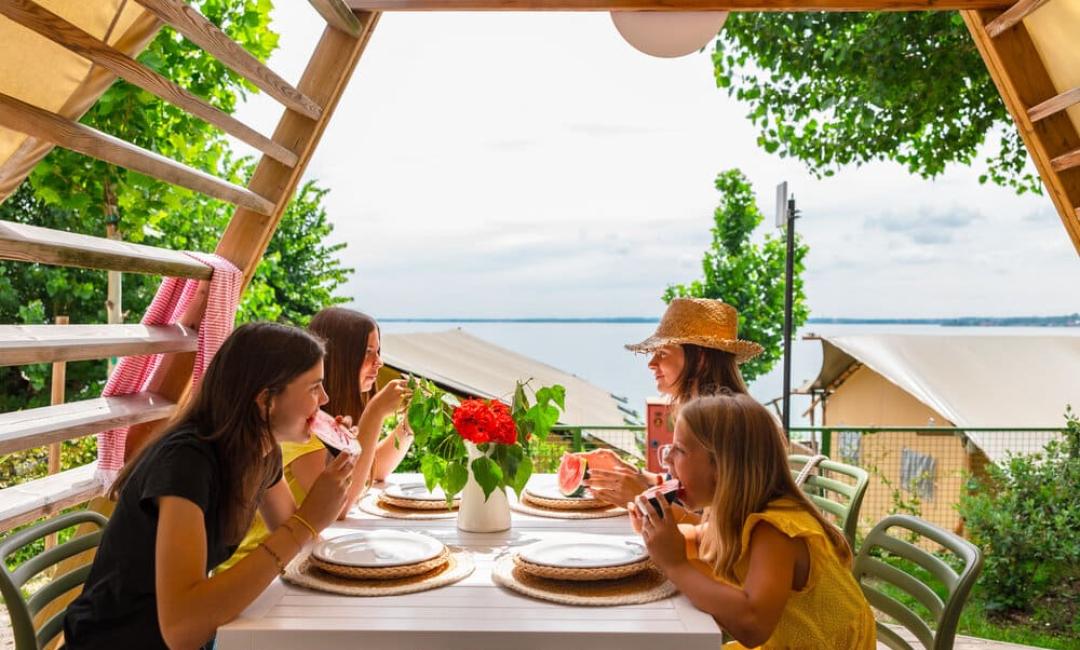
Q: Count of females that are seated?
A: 4